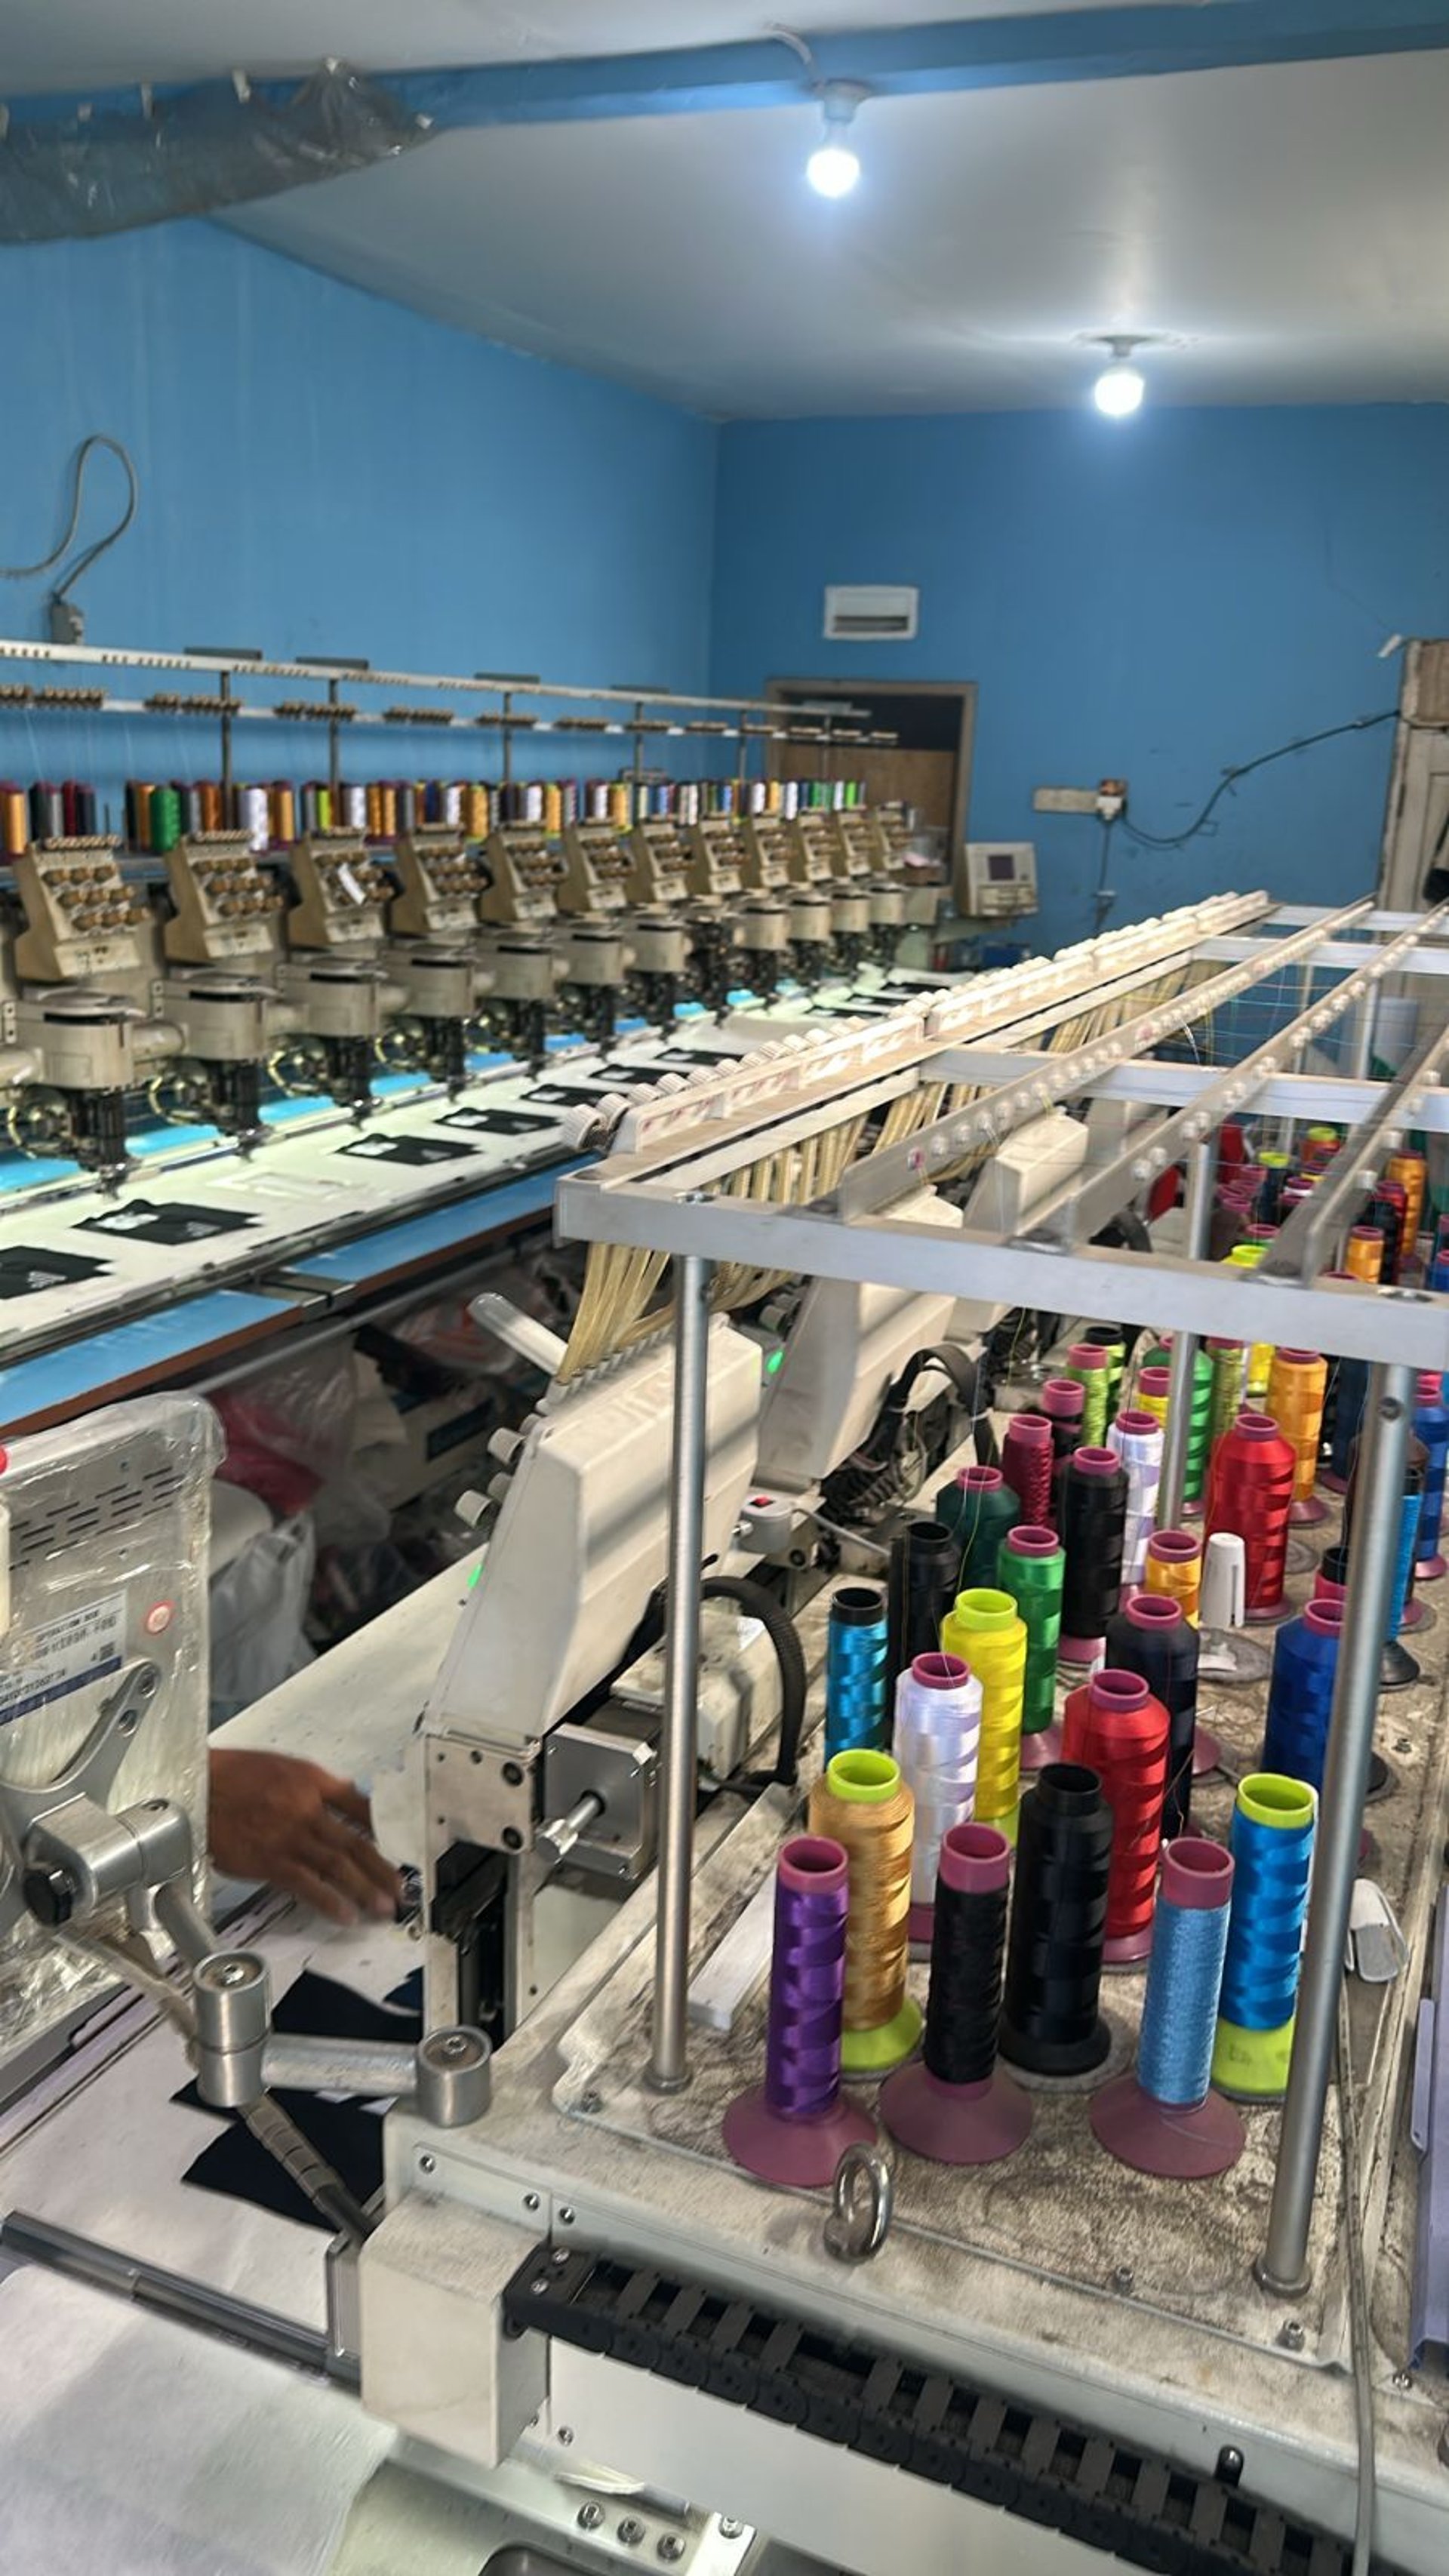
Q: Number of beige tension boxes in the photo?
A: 12